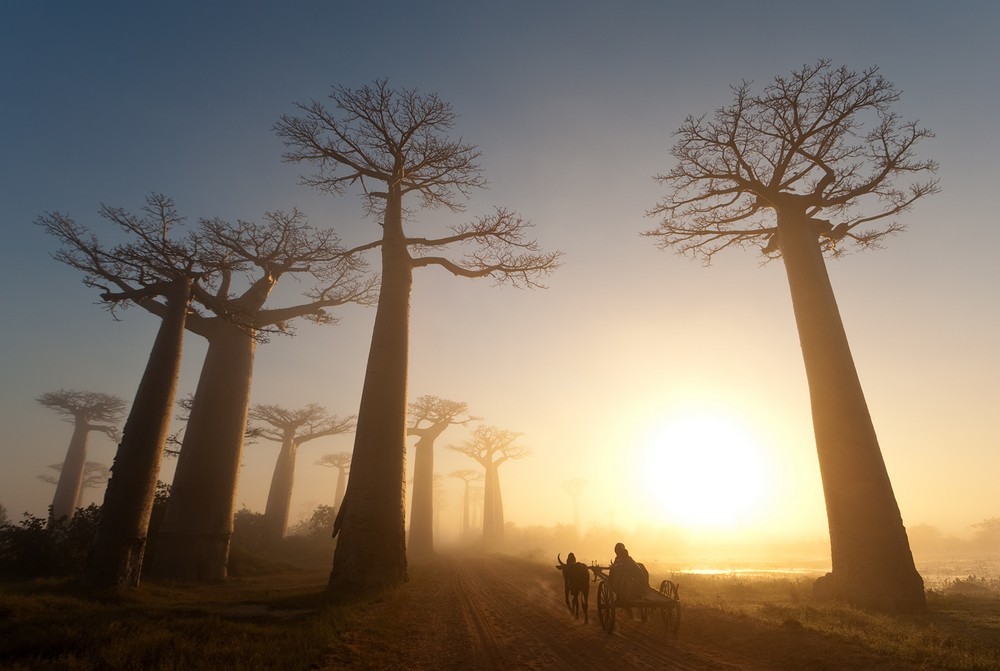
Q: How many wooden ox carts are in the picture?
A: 1